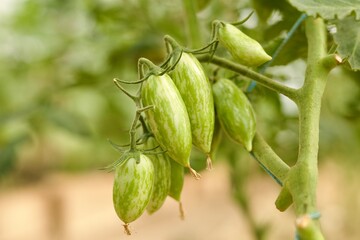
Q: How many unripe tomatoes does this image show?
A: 7